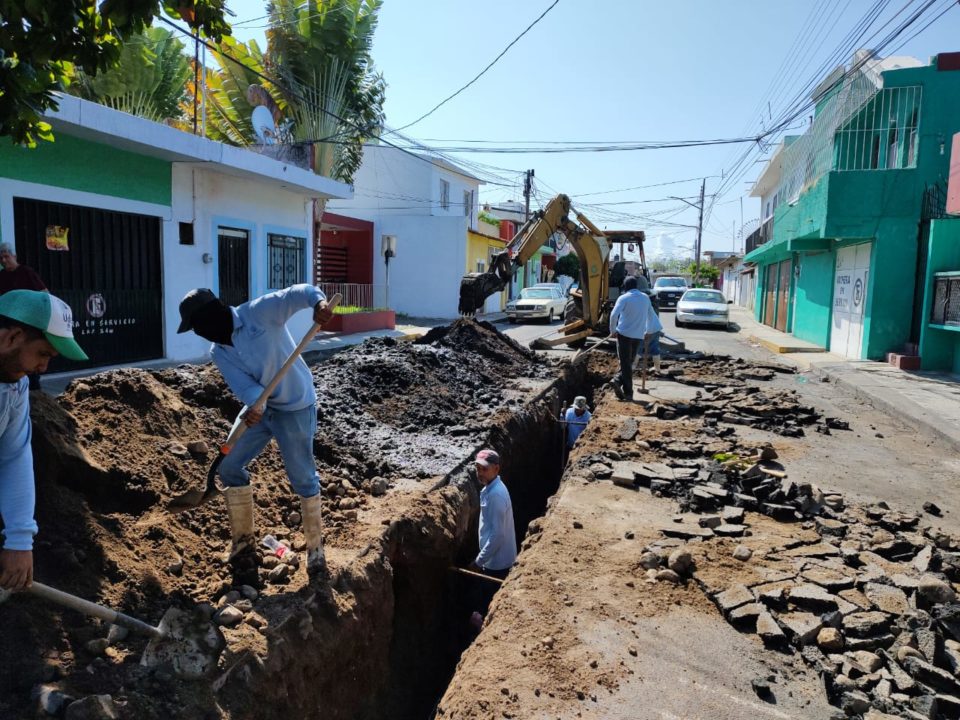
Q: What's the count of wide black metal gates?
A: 1